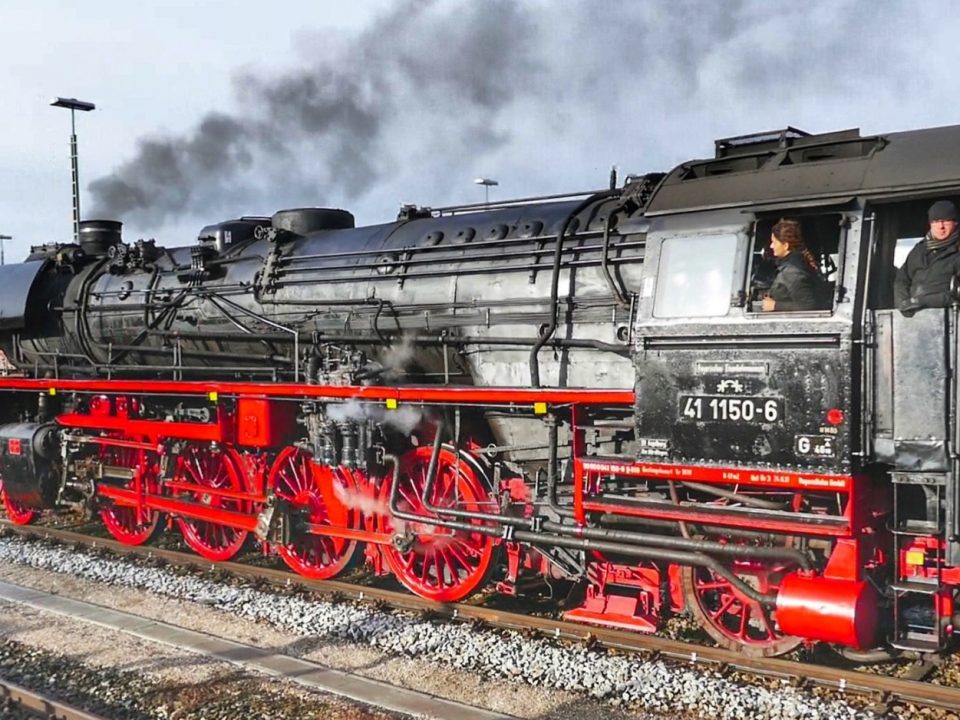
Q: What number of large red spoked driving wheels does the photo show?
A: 4